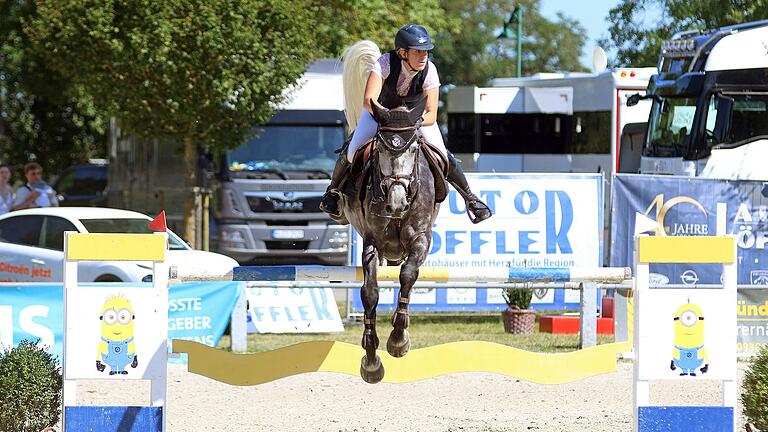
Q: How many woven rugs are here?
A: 0